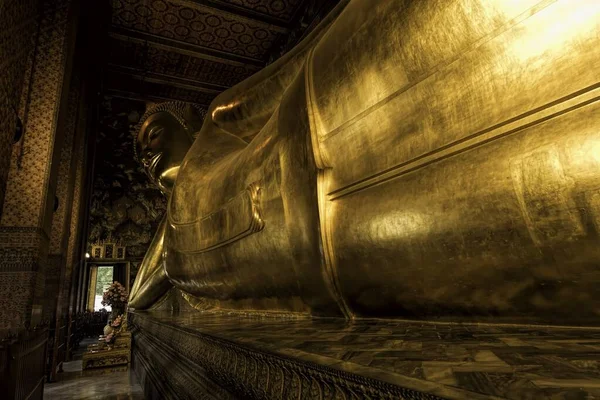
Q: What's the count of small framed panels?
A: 3